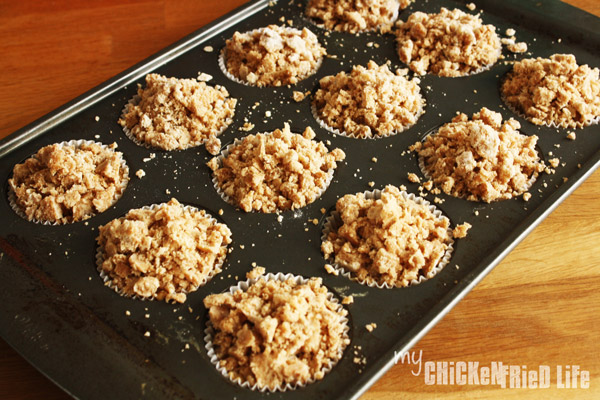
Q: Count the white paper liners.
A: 12